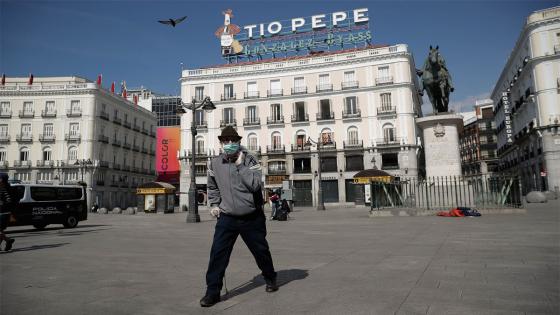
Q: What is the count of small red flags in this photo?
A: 6